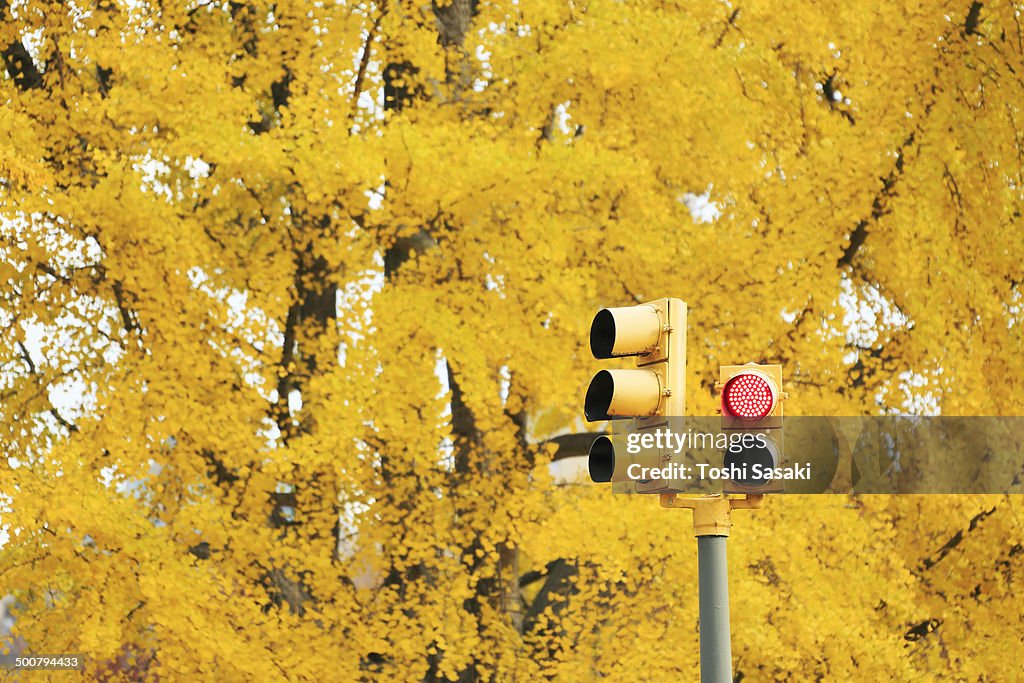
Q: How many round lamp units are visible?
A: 5